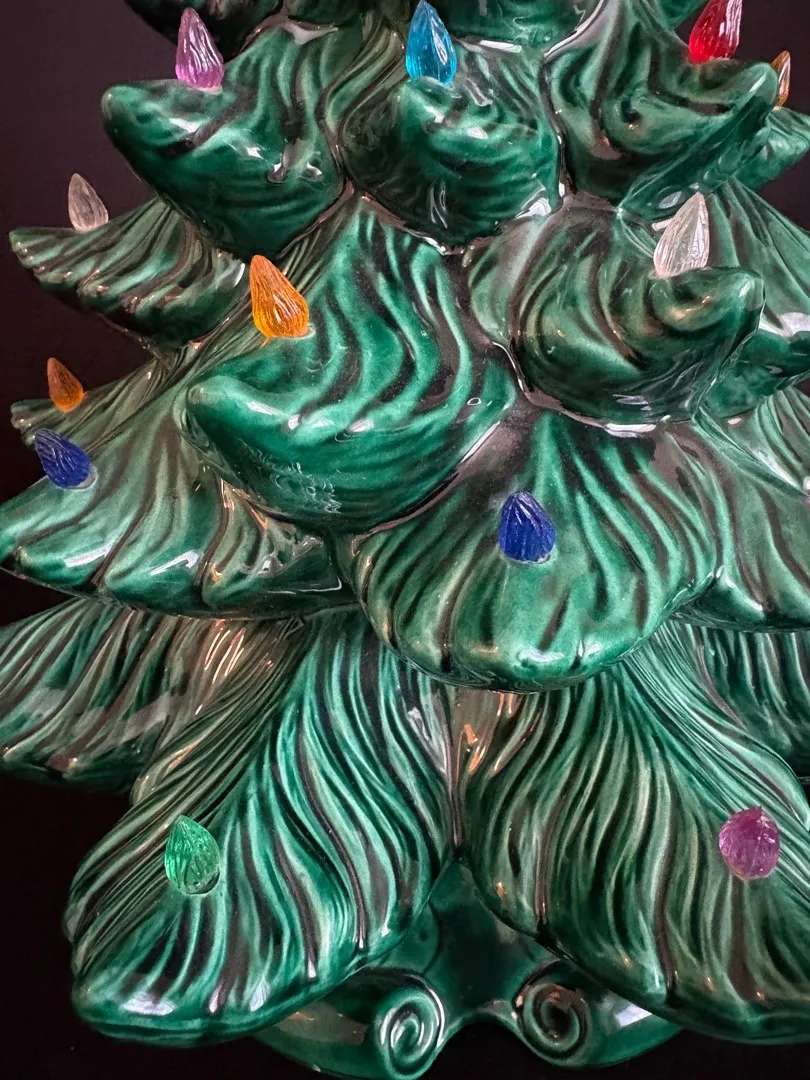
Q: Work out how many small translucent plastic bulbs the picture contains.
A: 12